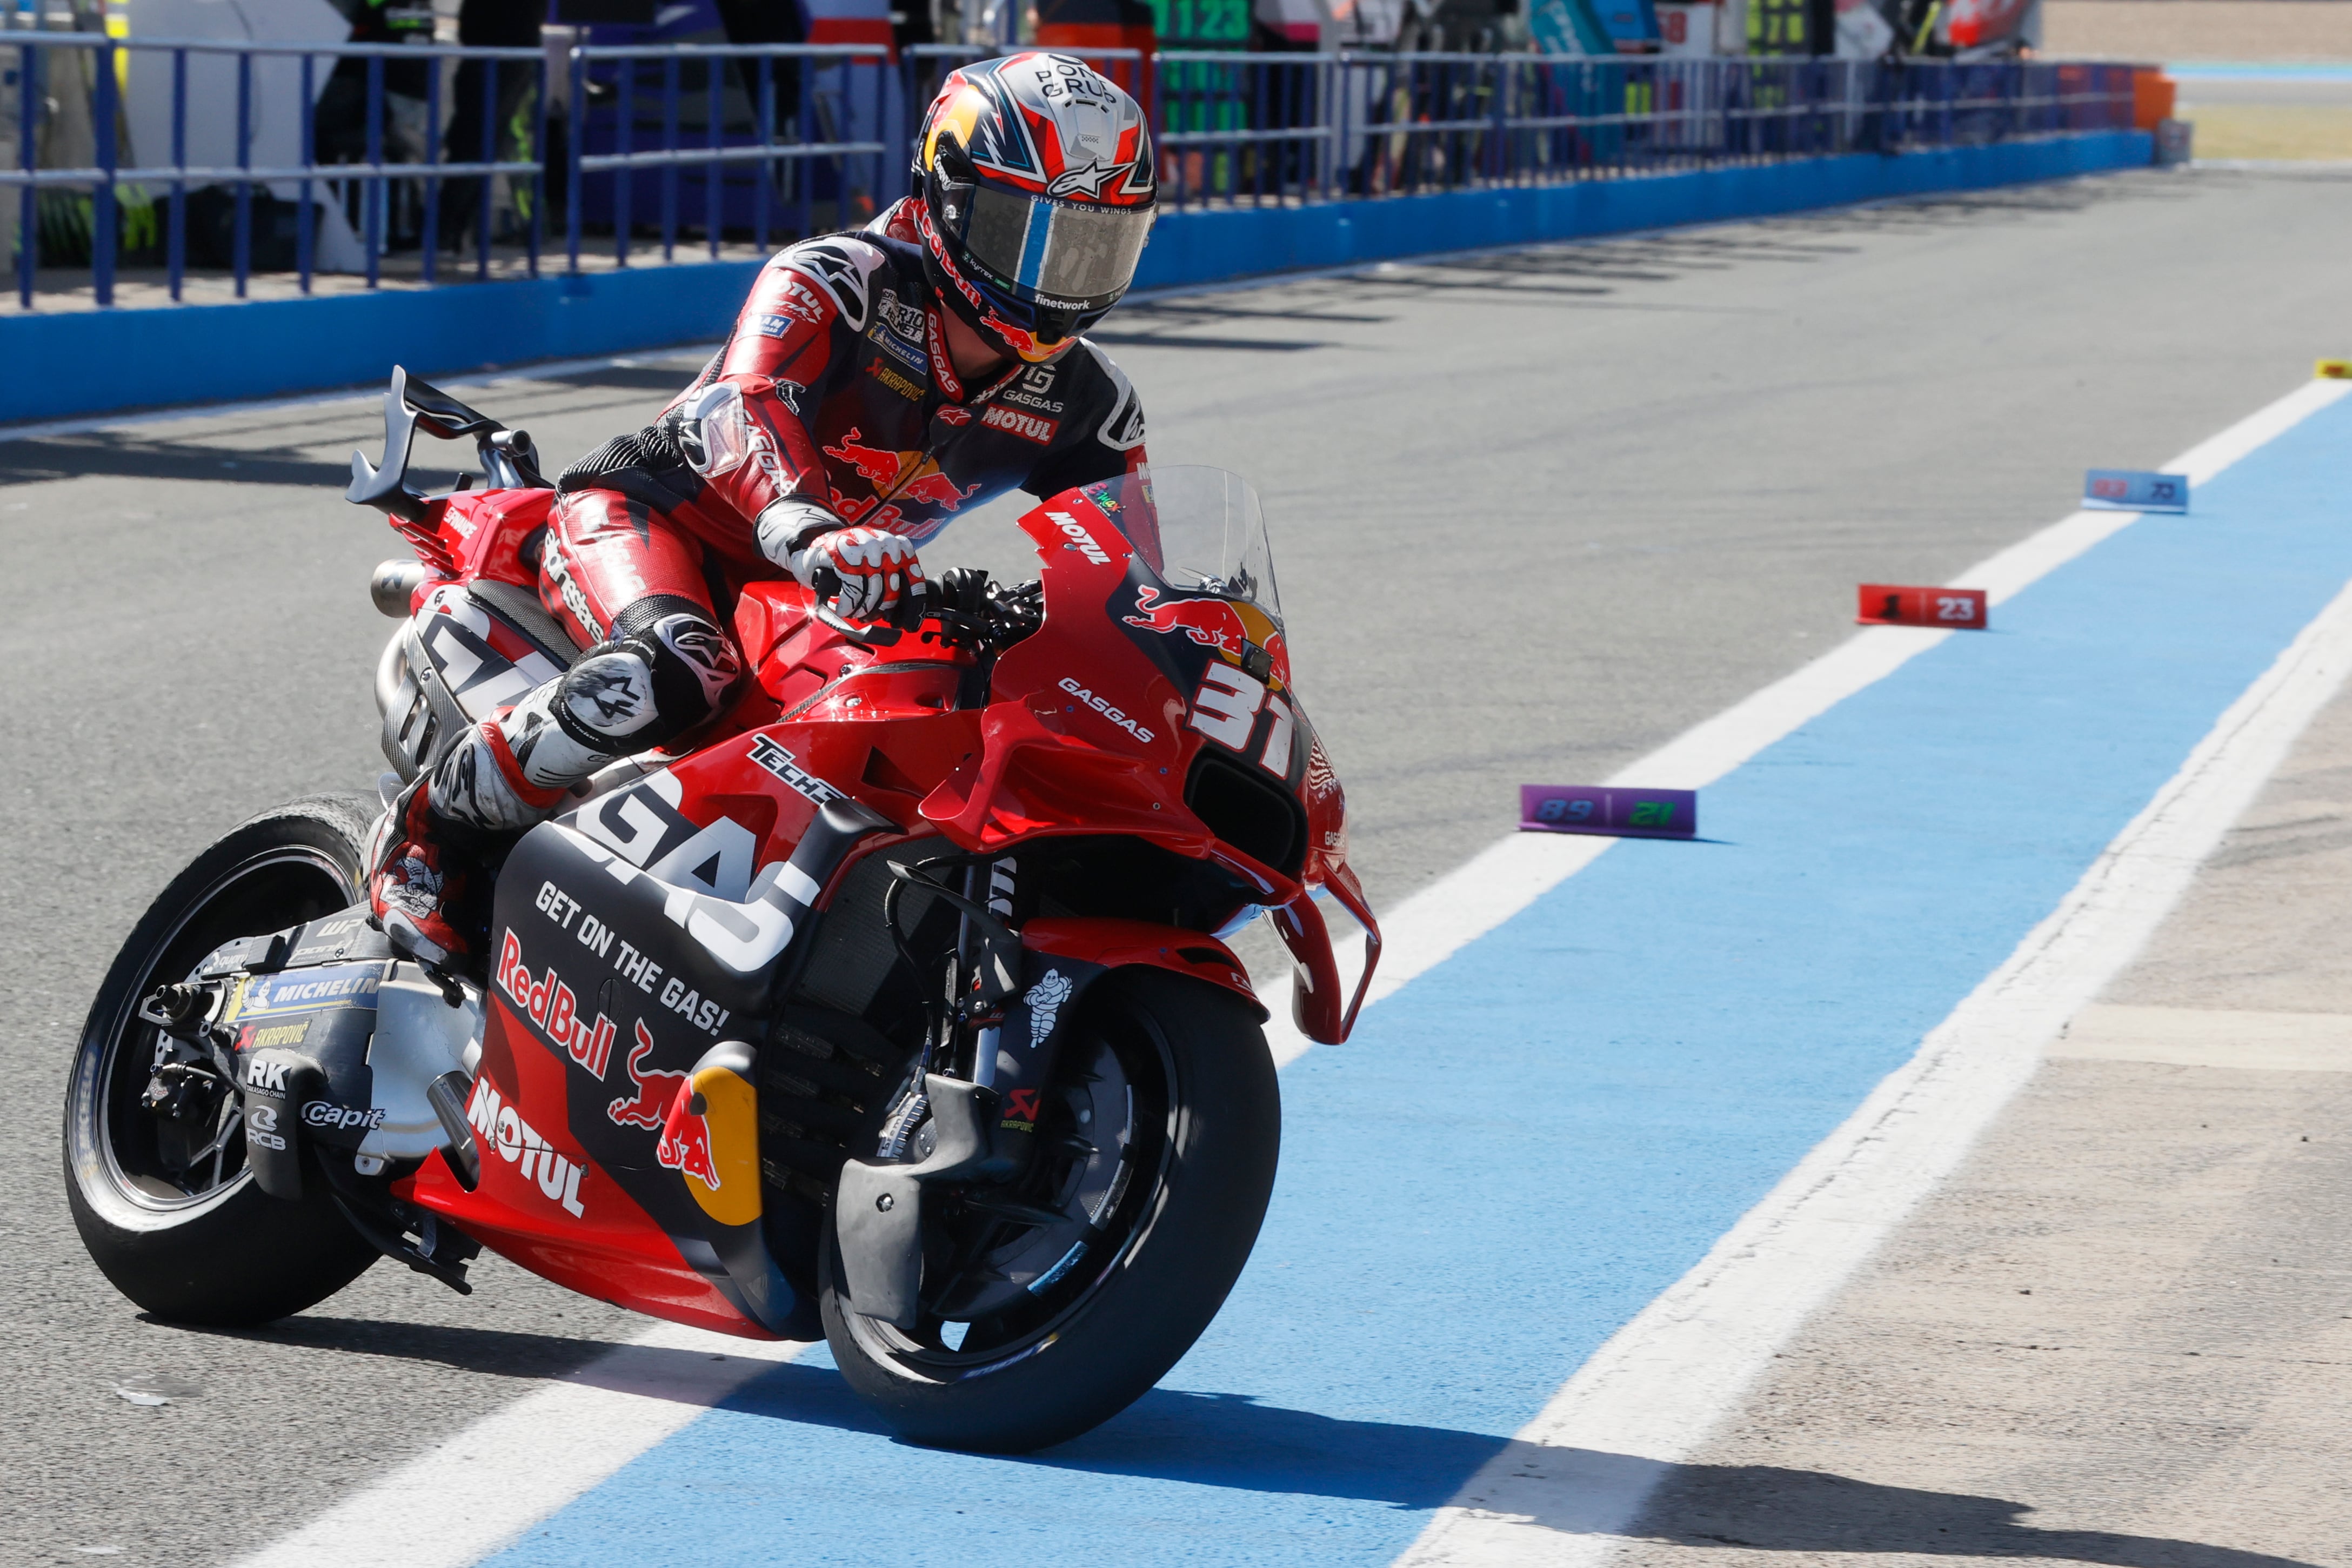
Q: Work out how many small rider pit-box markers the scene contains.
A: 4